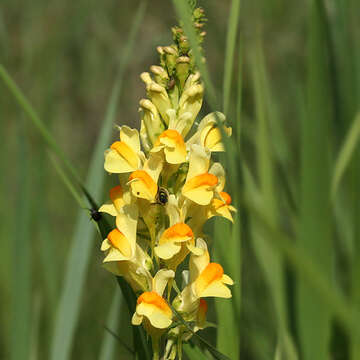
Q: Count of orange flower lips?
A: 11